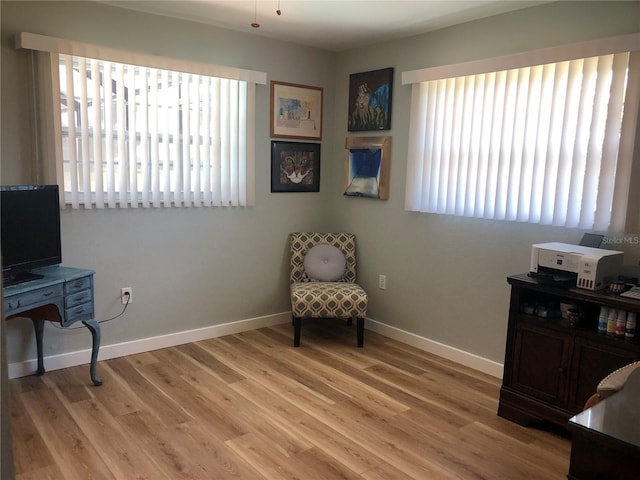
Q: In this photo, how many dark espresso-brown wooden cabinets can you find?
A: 1